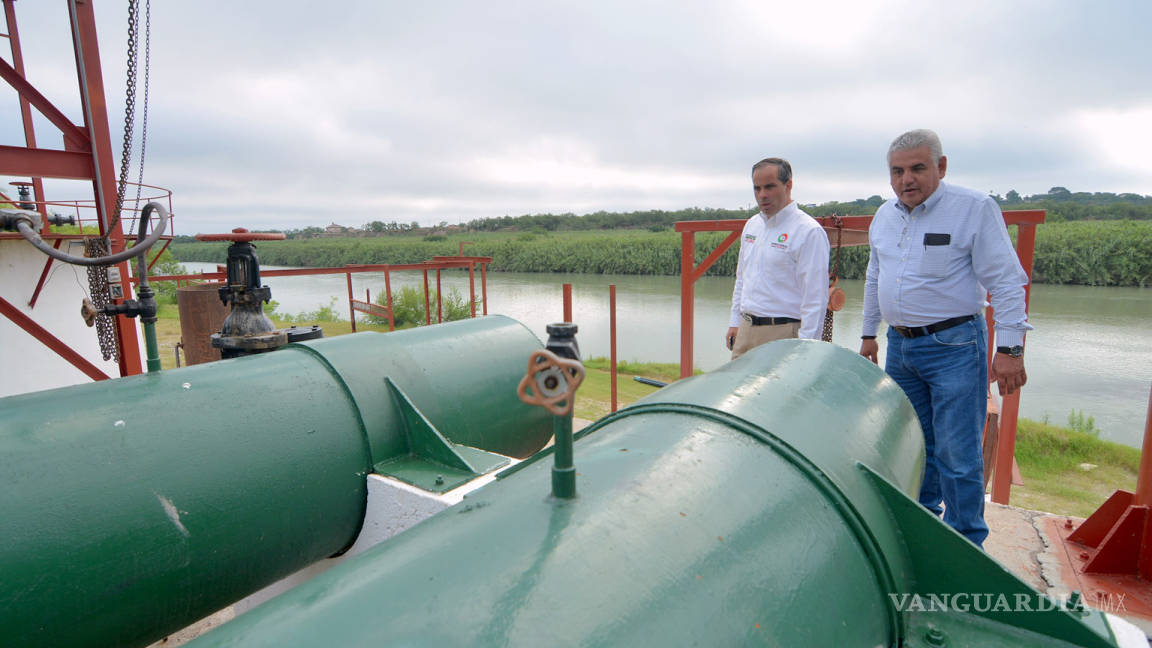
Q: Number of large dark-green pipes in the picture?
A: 2